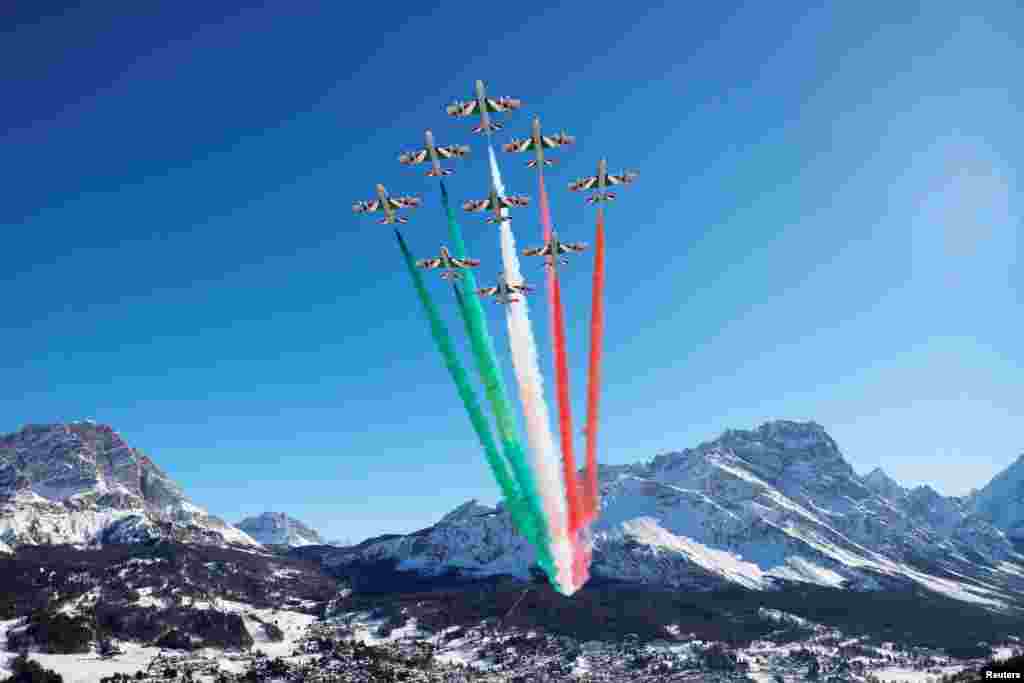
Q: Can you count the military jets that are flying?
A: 9